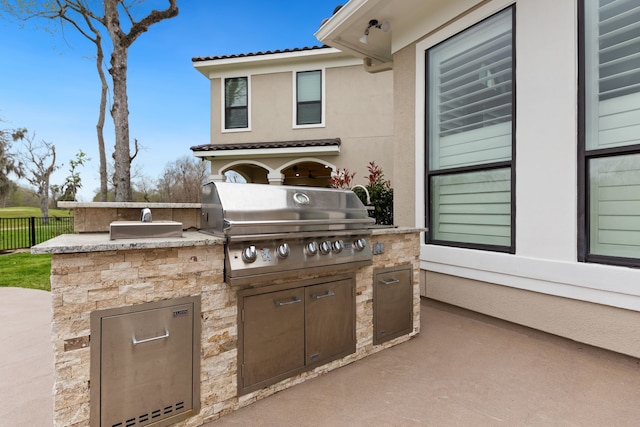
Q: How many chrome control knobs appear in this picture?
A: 6